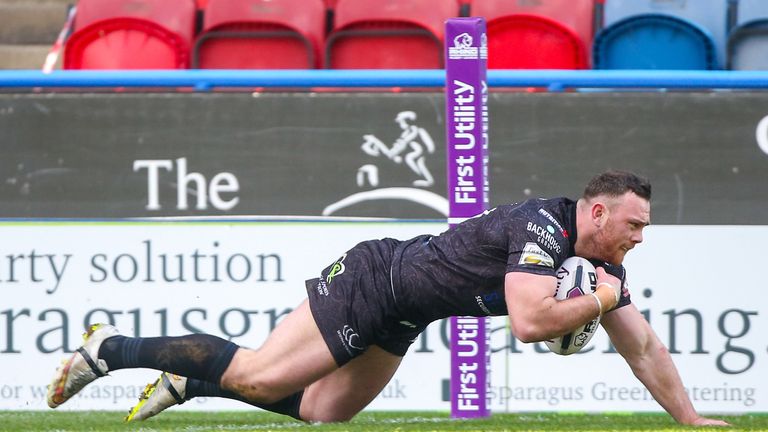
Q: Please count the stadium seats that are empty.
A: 6